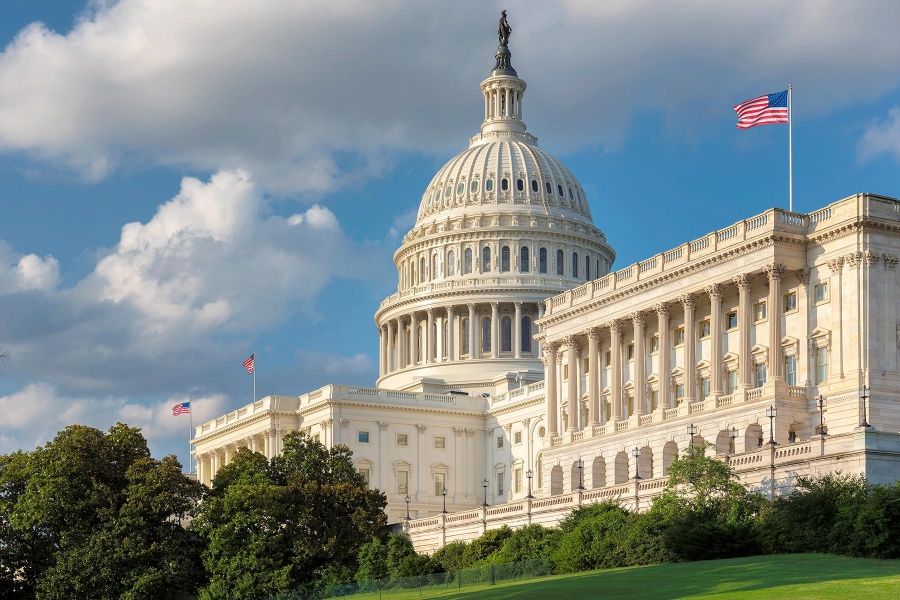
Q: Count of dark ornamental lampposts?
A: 11